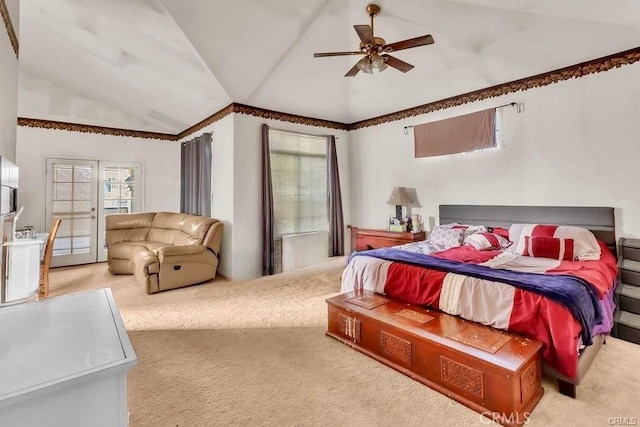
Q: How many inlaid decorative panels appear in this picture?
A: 7